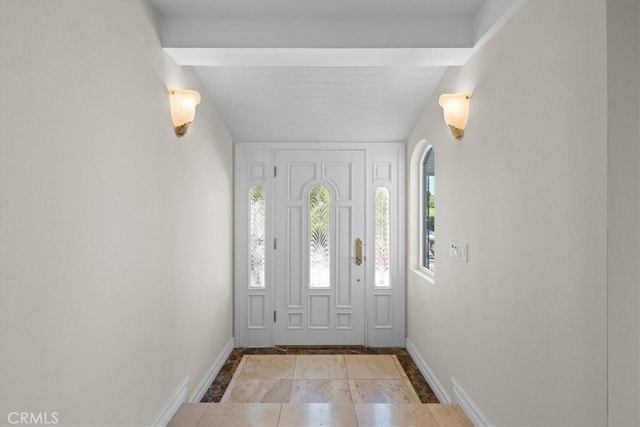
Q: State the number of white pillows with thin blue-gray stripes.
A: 0